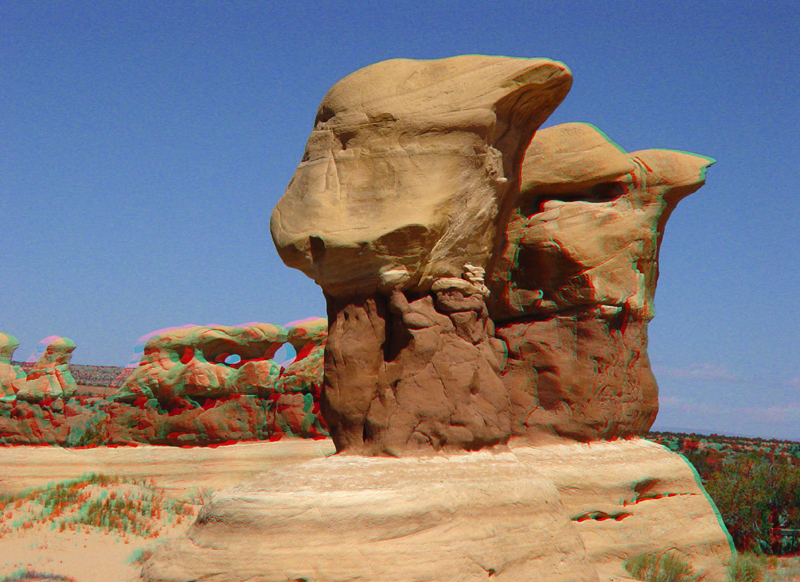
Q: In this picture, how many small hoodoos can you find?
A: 2